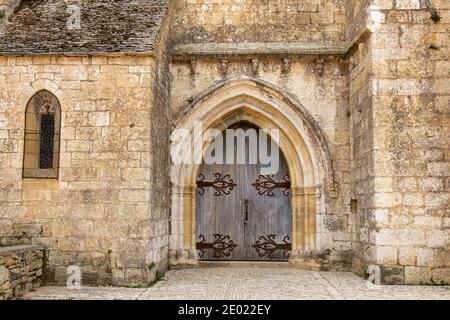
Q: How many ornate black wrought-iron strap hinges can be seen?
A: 4